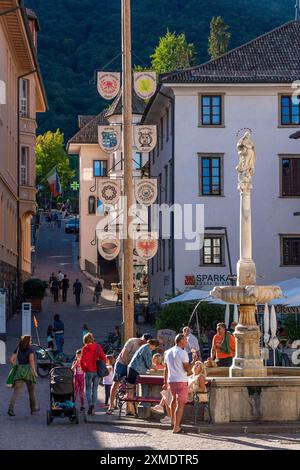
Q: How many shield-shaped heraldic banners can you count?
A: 8